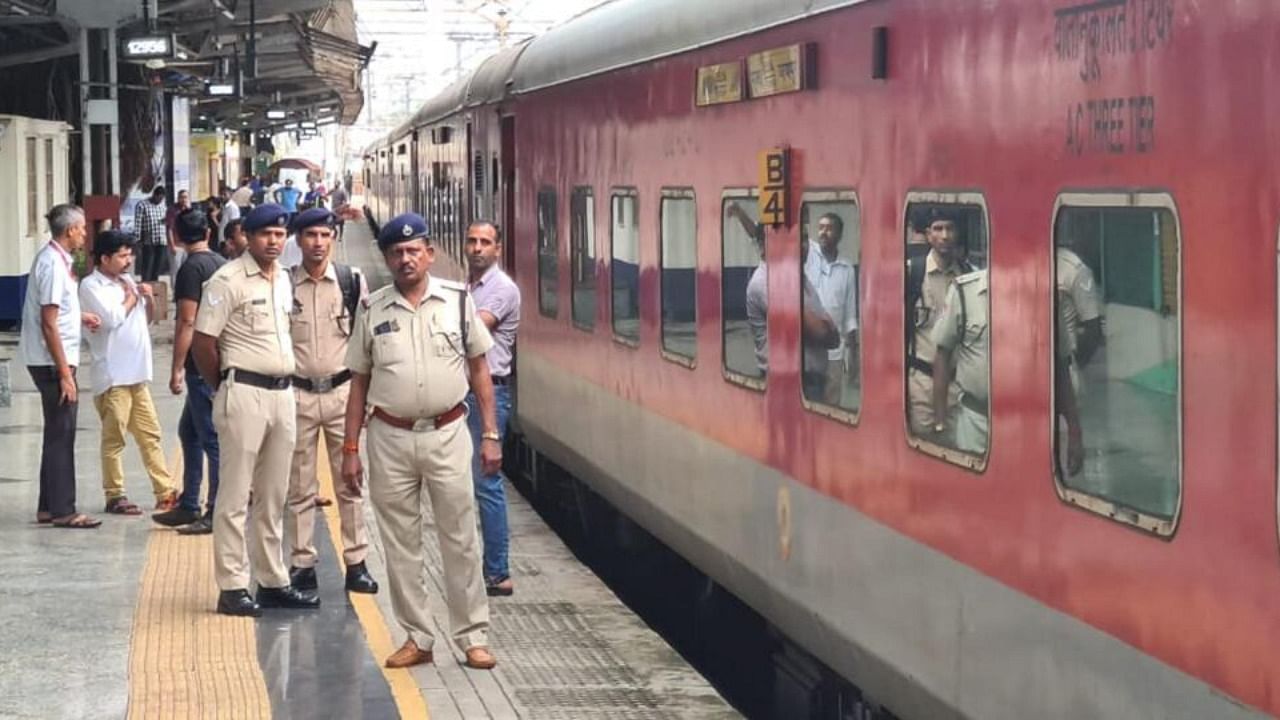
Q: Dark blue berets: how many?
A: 3